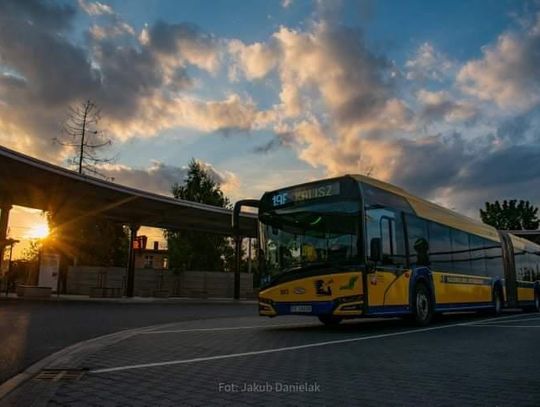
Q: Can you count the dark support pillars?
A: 3